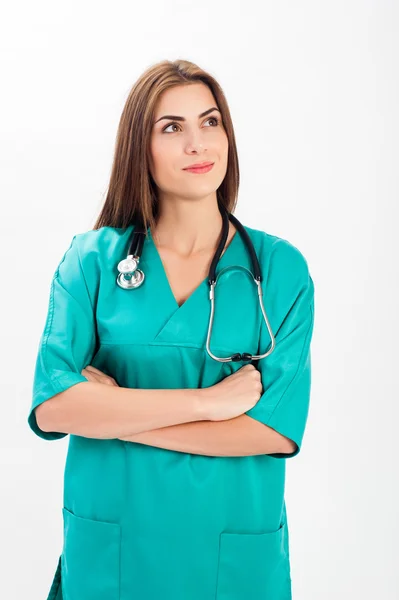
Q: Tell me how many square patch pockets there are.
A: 2